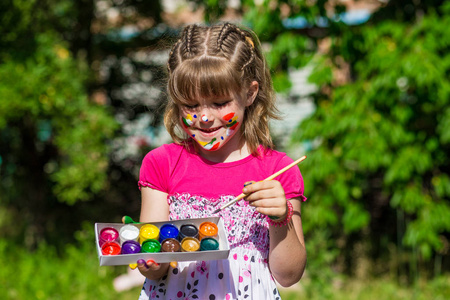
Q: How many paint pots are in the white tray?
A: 12